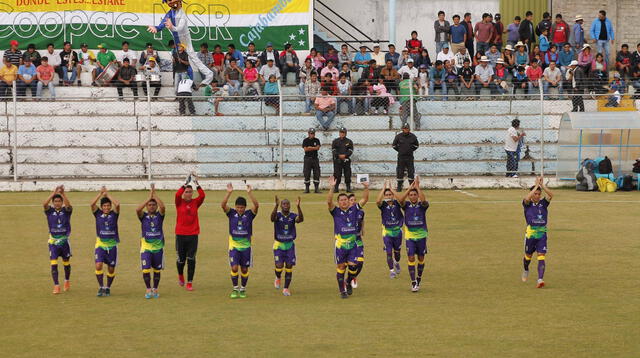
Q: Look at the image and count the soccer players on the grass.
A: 11